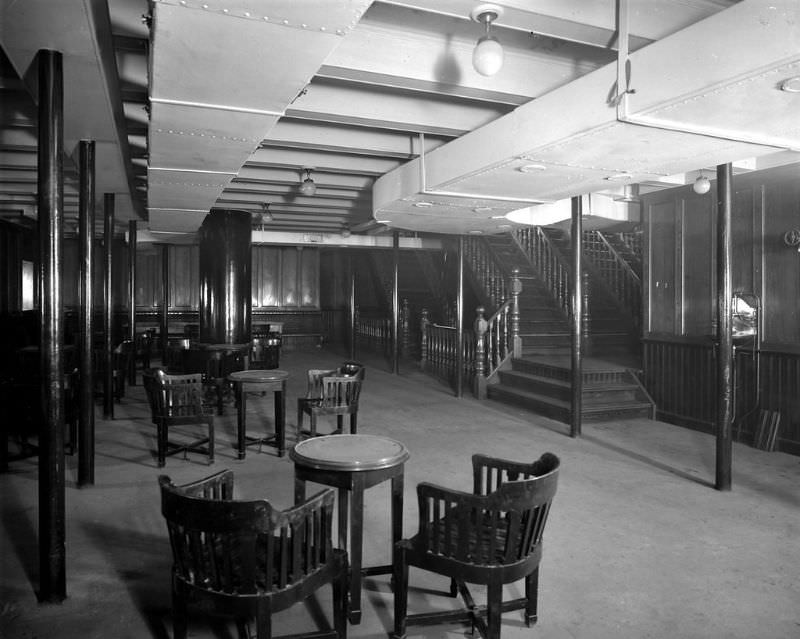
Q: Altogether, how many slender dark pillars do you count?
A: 10